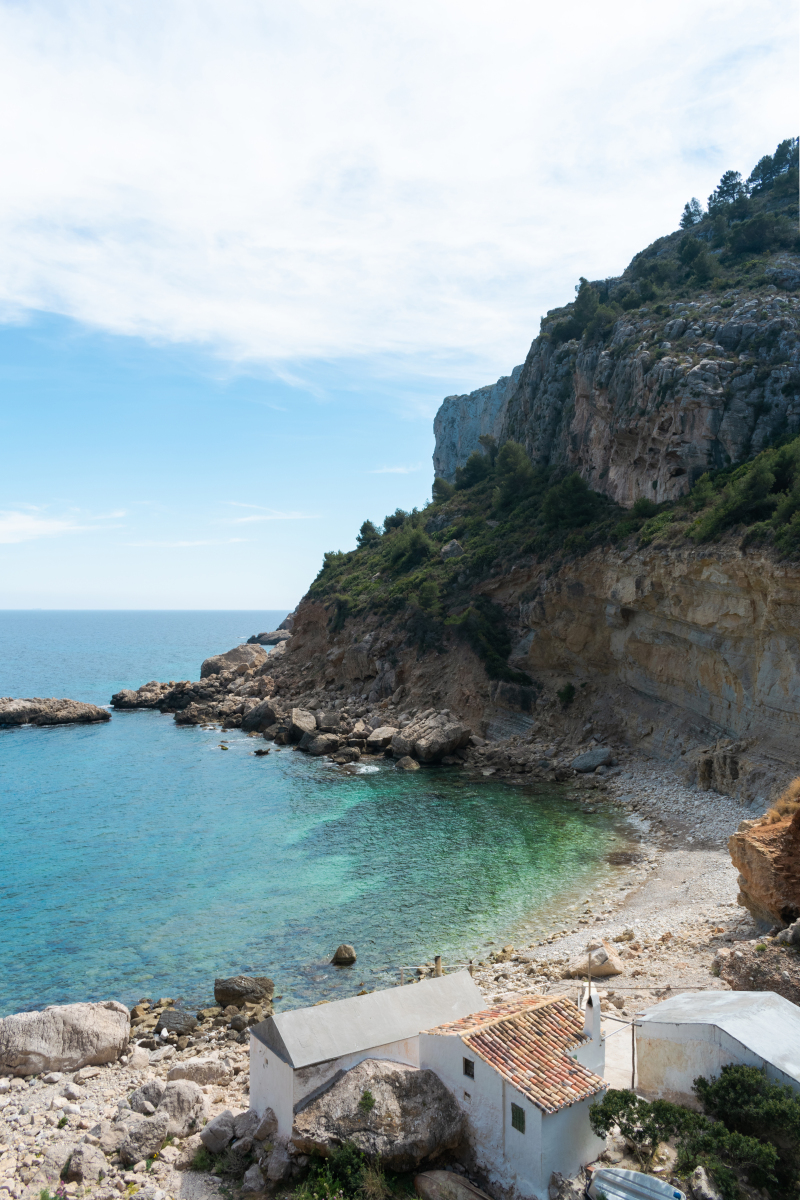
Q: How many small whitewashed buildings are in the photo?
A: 3